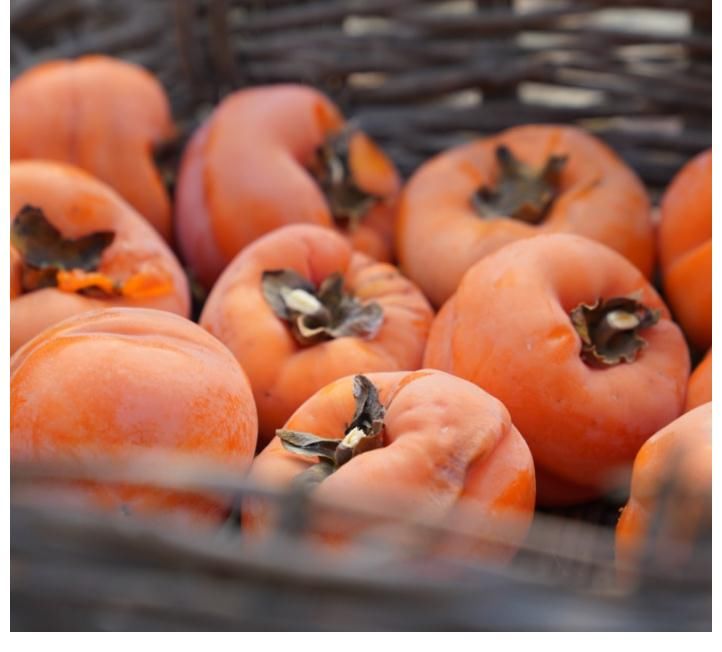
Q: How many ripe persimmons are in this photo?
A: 11